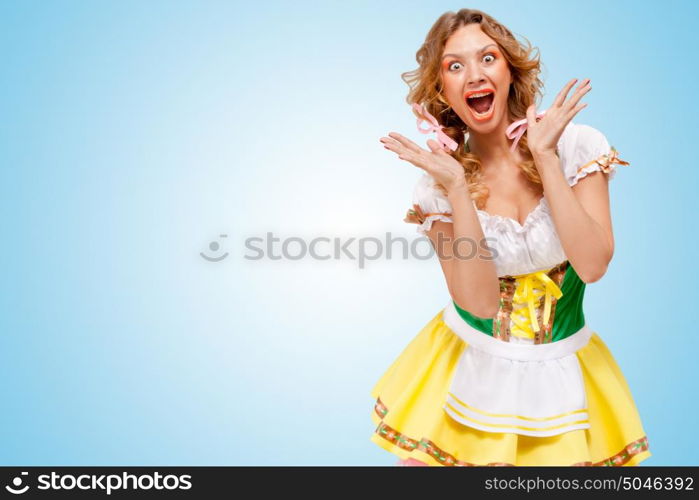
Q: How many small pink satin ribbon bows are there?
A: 2